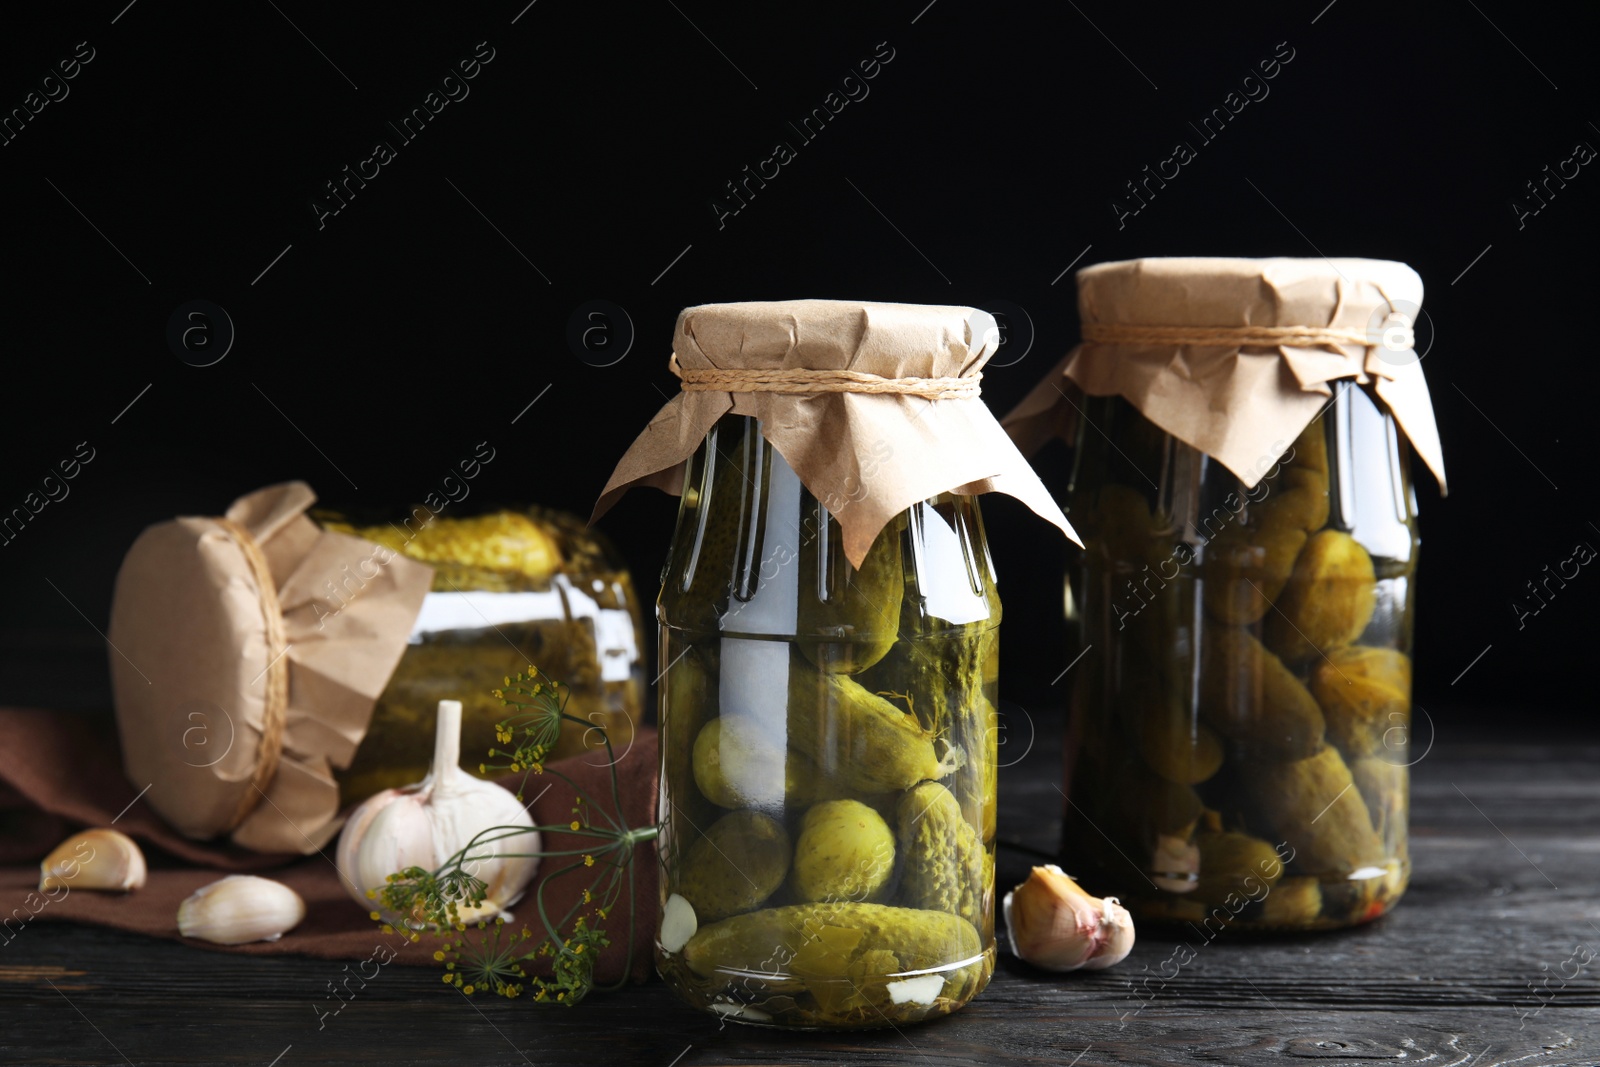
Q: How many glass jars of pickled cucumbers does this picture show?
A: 3